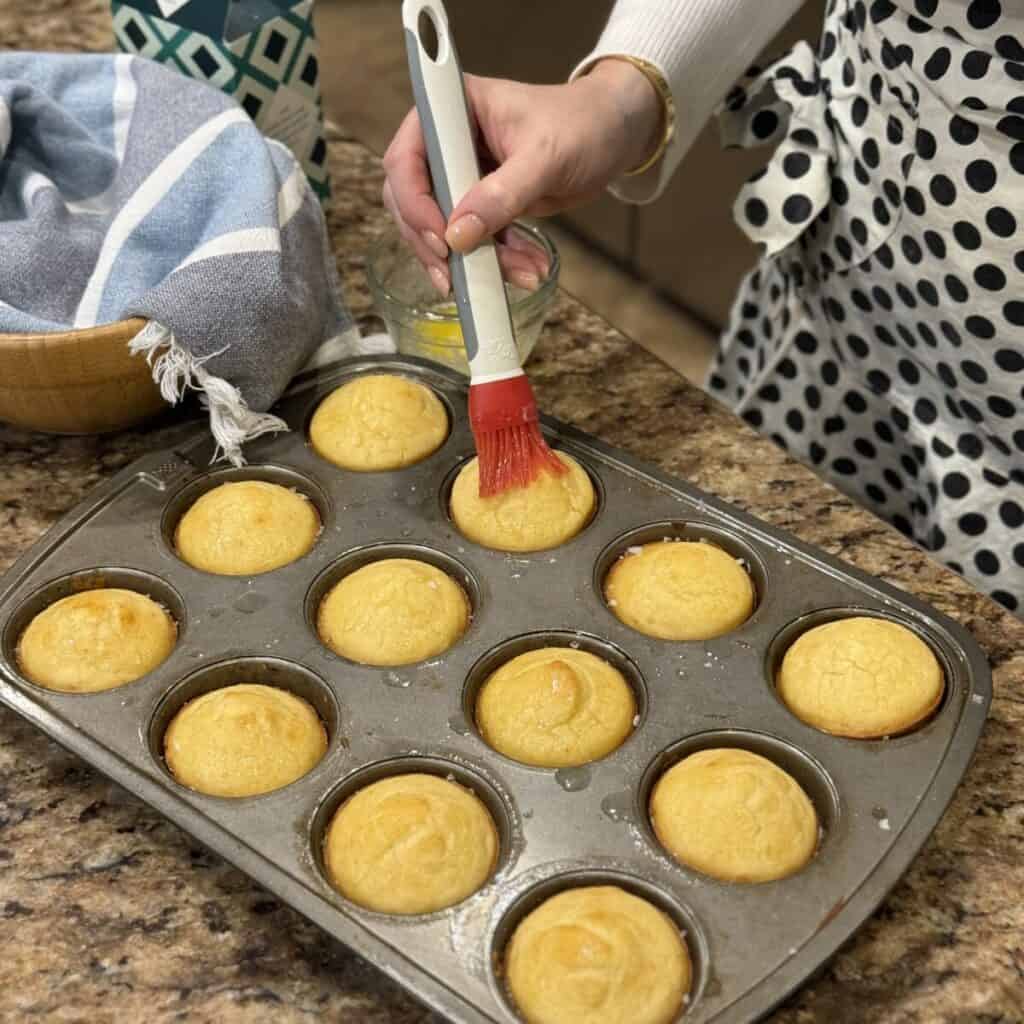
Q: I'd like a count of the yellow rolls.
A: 12